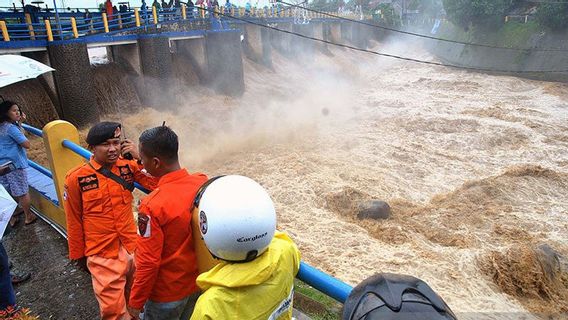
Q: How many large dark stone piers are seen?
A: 3